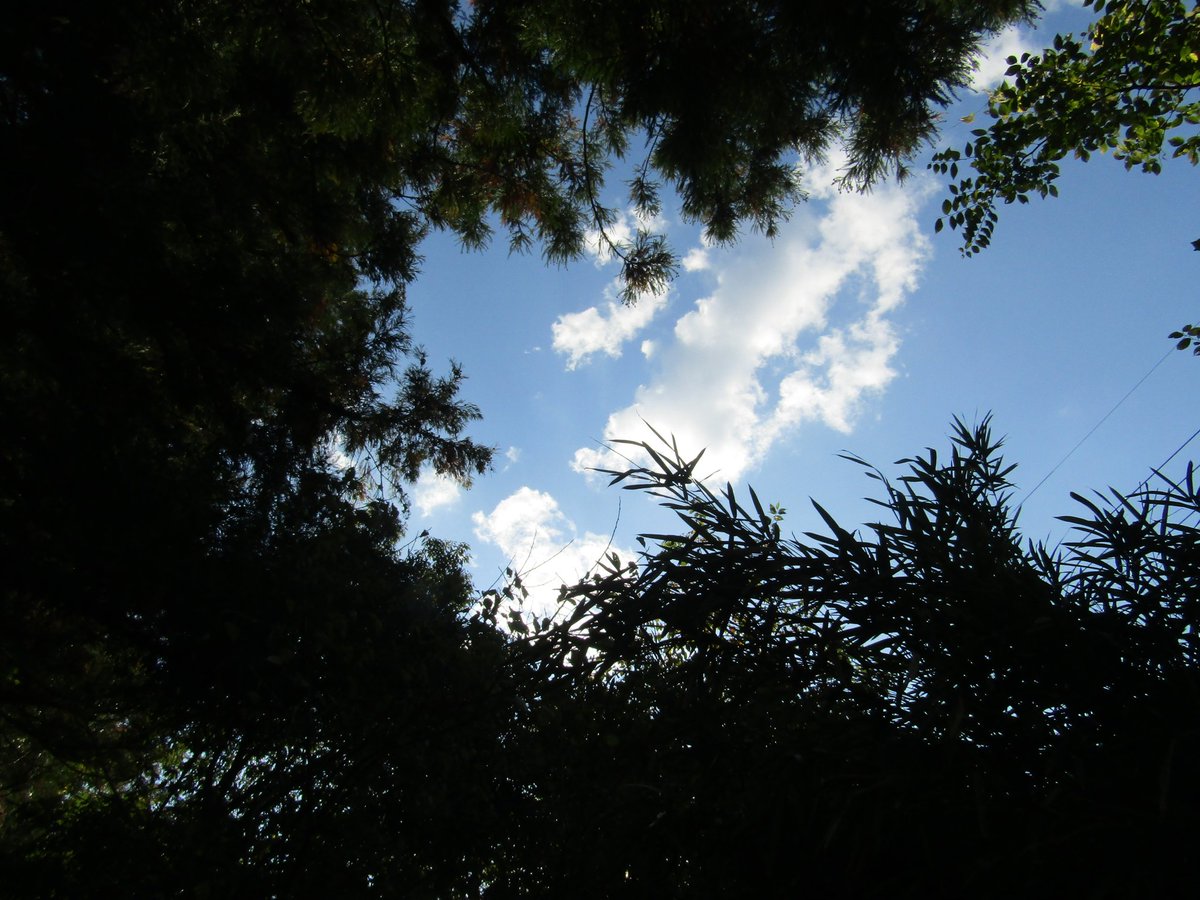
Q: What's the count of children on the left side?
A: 0